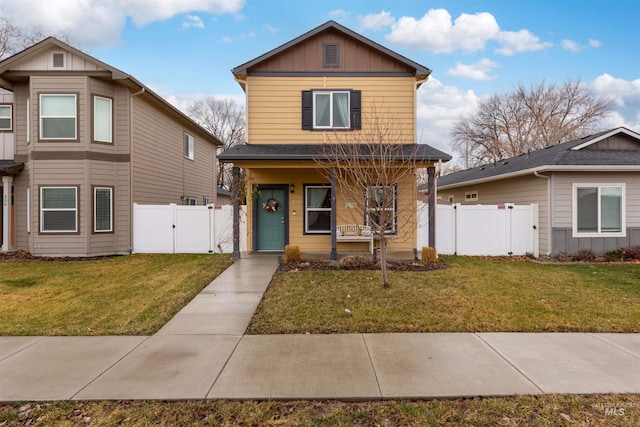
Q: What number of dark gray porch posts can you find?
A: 3